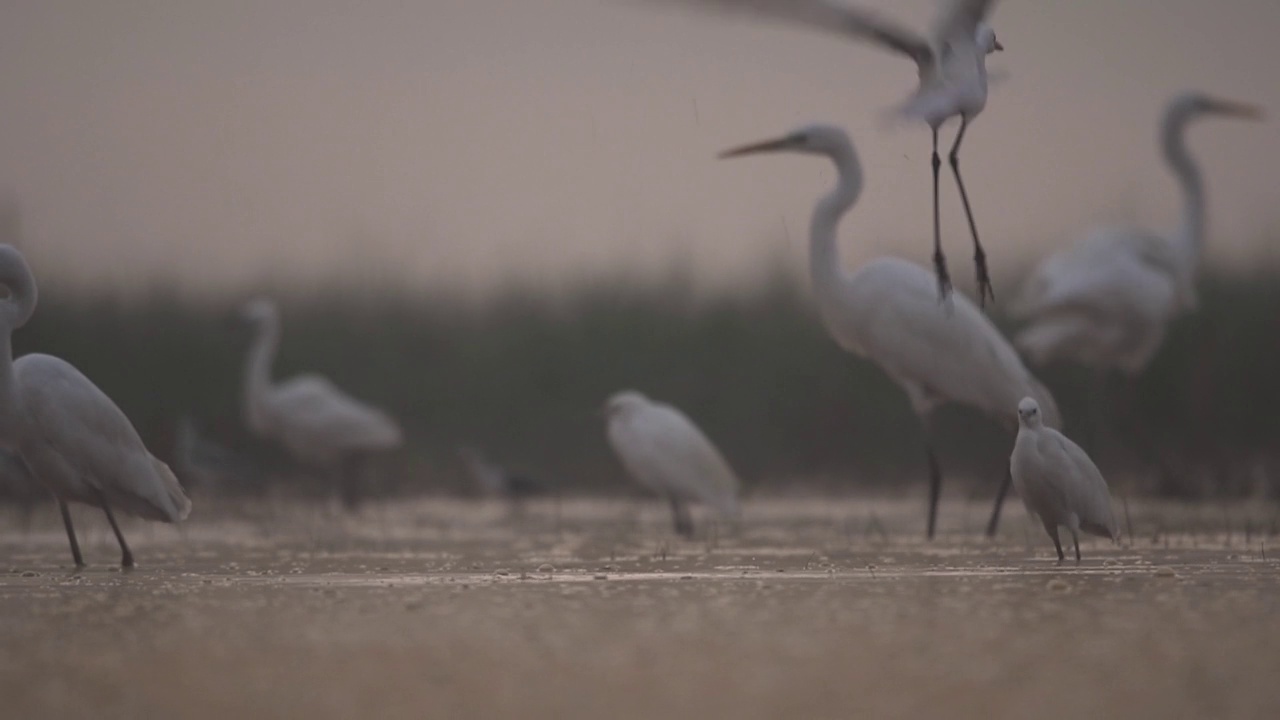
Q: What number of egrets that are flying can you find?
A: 1